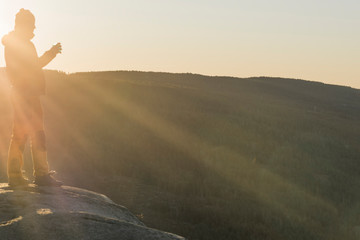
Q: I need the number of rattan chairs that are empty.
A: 0